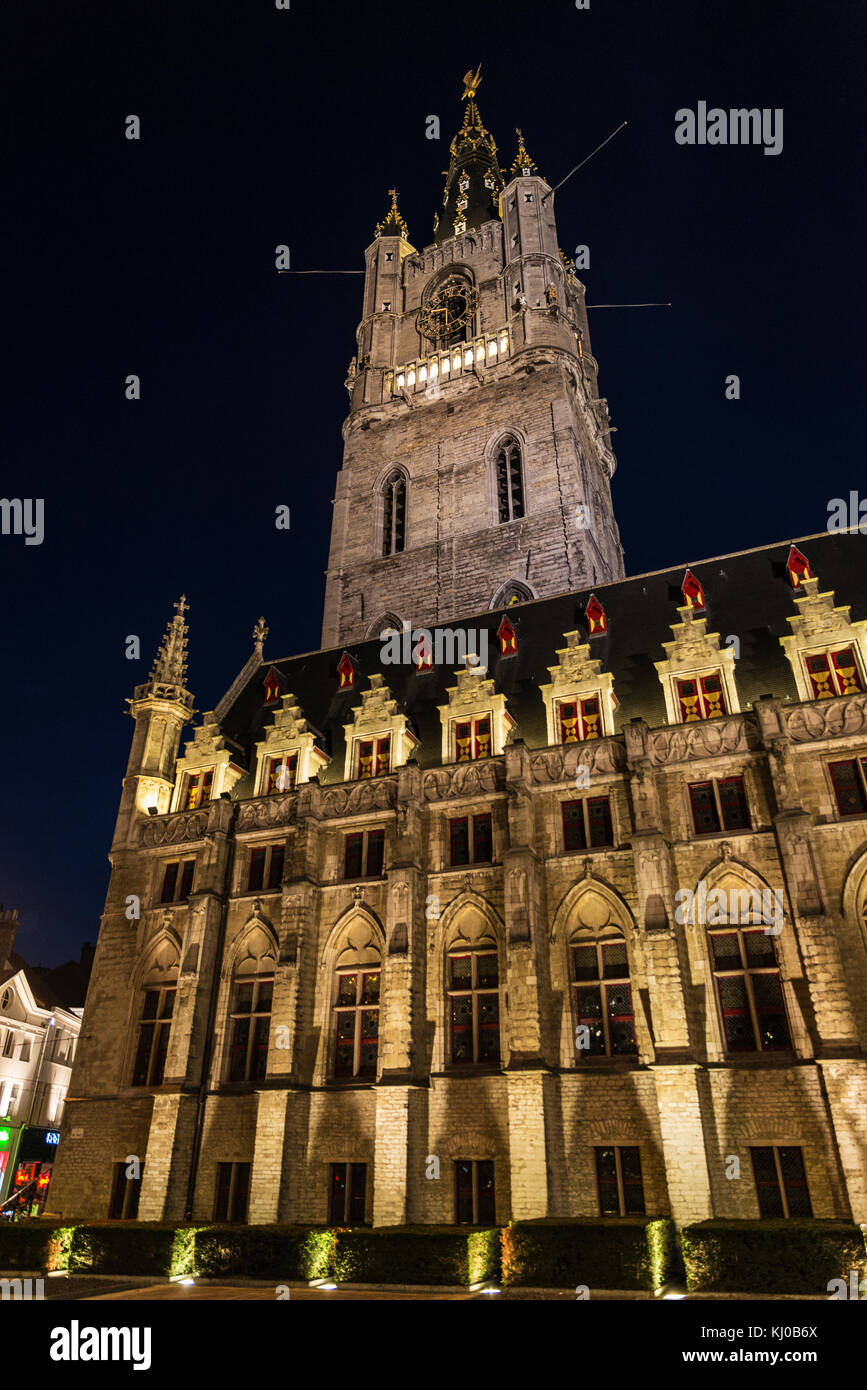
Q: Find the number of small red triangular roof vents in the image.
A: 7